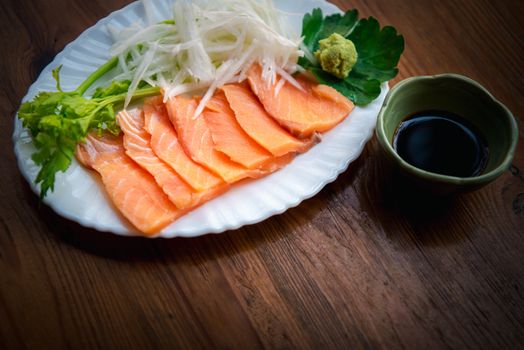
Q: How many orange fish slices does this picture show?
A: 7